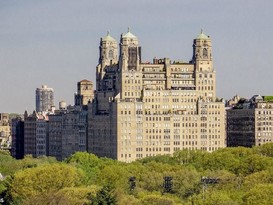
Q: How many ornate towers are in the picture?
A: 3